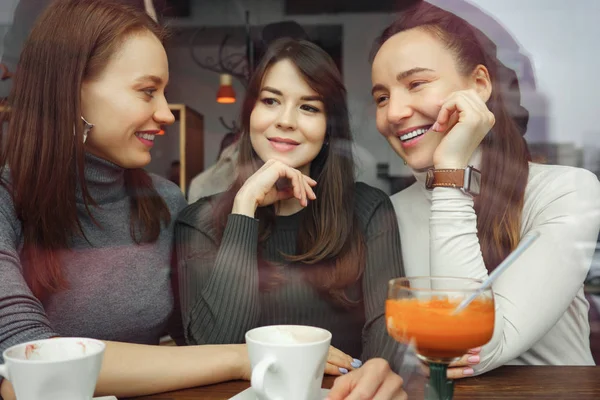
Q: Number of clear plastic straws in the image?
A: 1